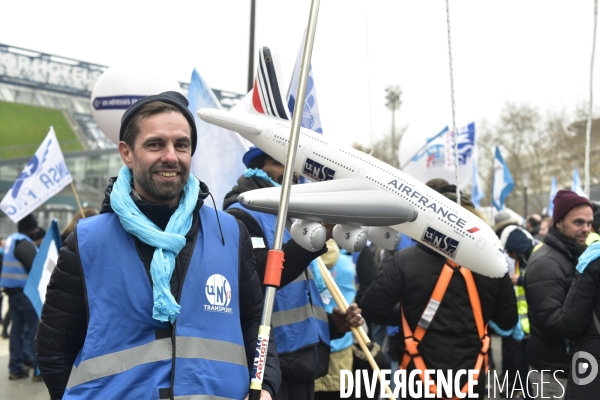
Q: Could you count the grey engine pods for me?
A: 3